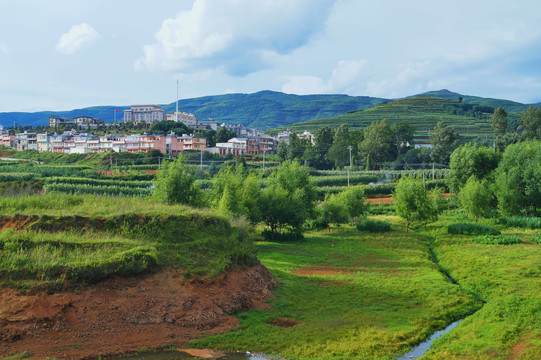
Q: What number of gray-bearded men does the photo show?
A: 0